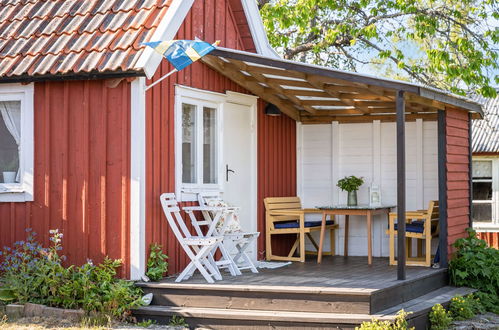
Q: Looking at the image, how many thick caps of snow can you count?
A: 0